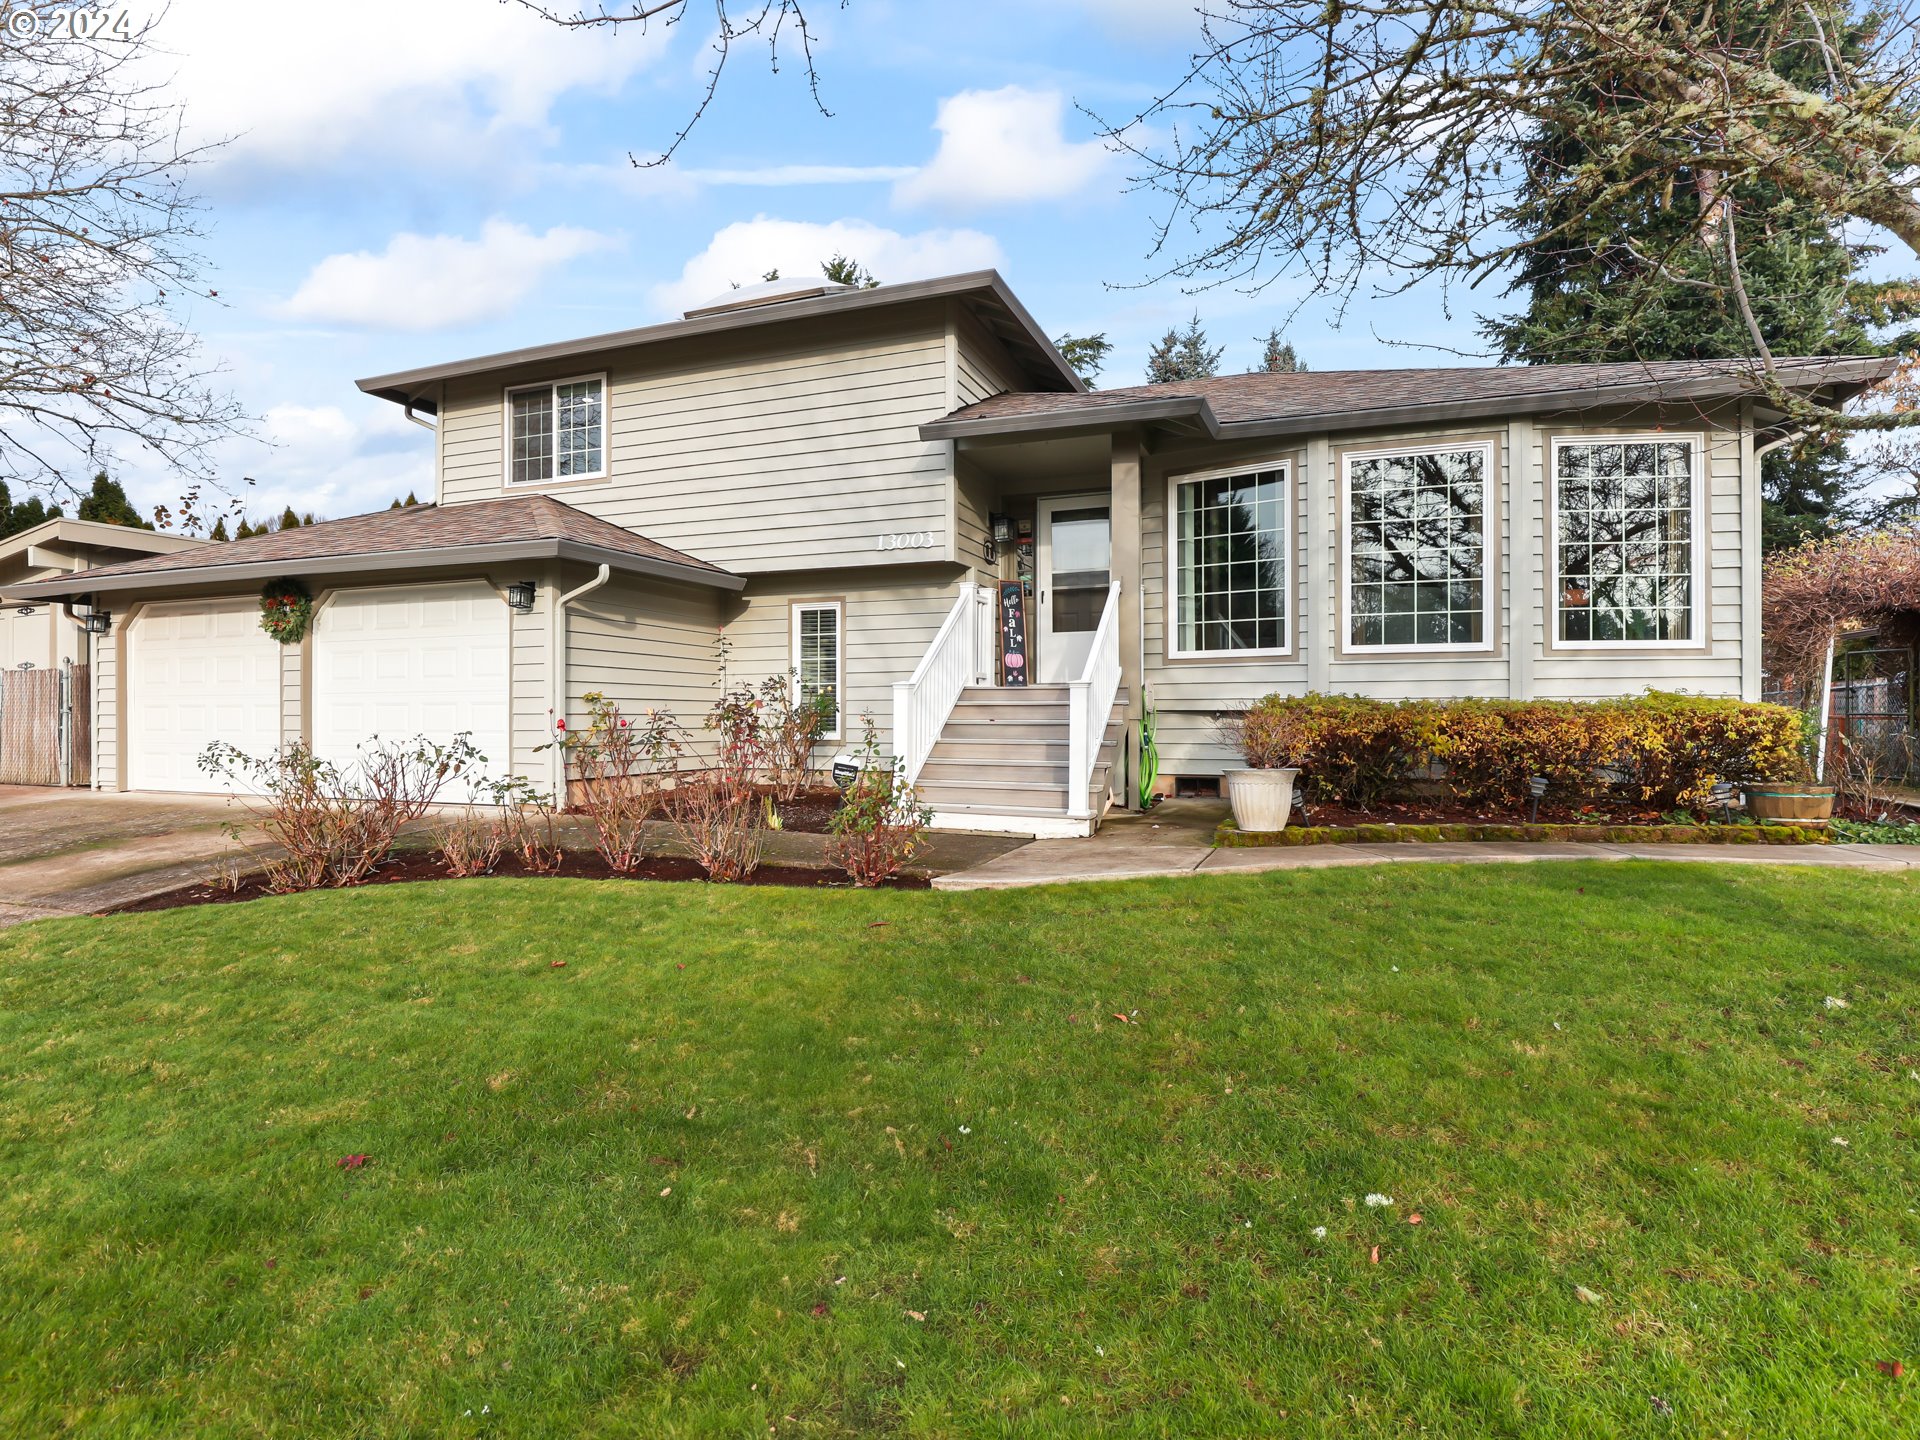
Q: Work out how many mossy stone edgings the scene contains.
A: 1